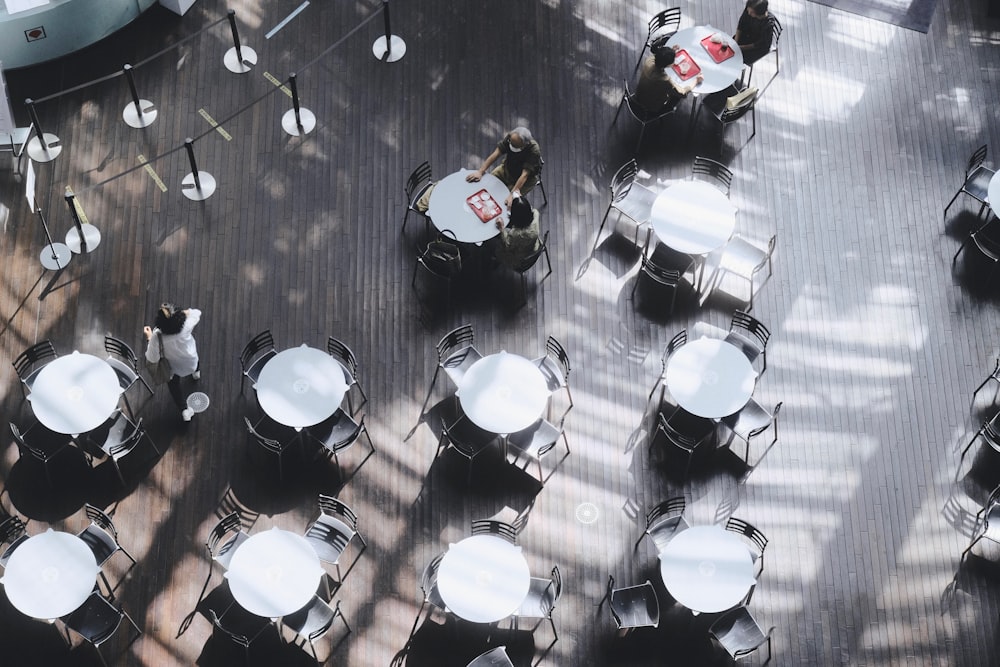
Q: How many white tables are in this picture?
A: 12